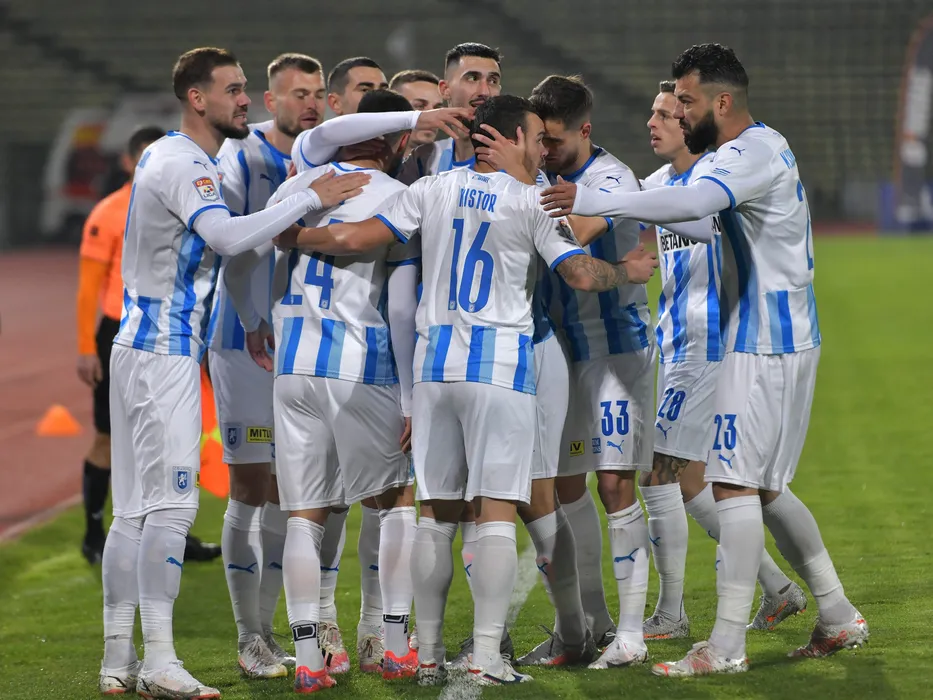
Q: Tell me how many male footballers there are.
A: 10